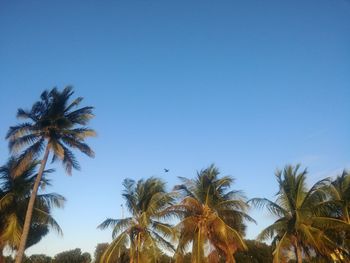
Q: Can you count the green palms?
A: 6